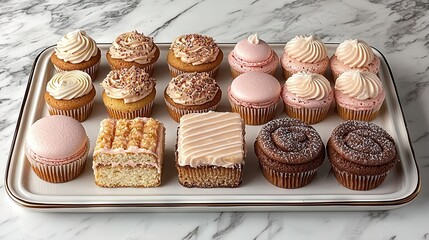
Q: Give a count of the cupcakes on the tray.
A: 15